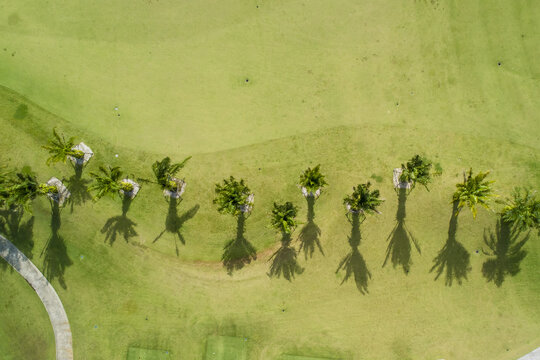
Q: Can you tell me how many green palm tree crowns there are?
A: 12